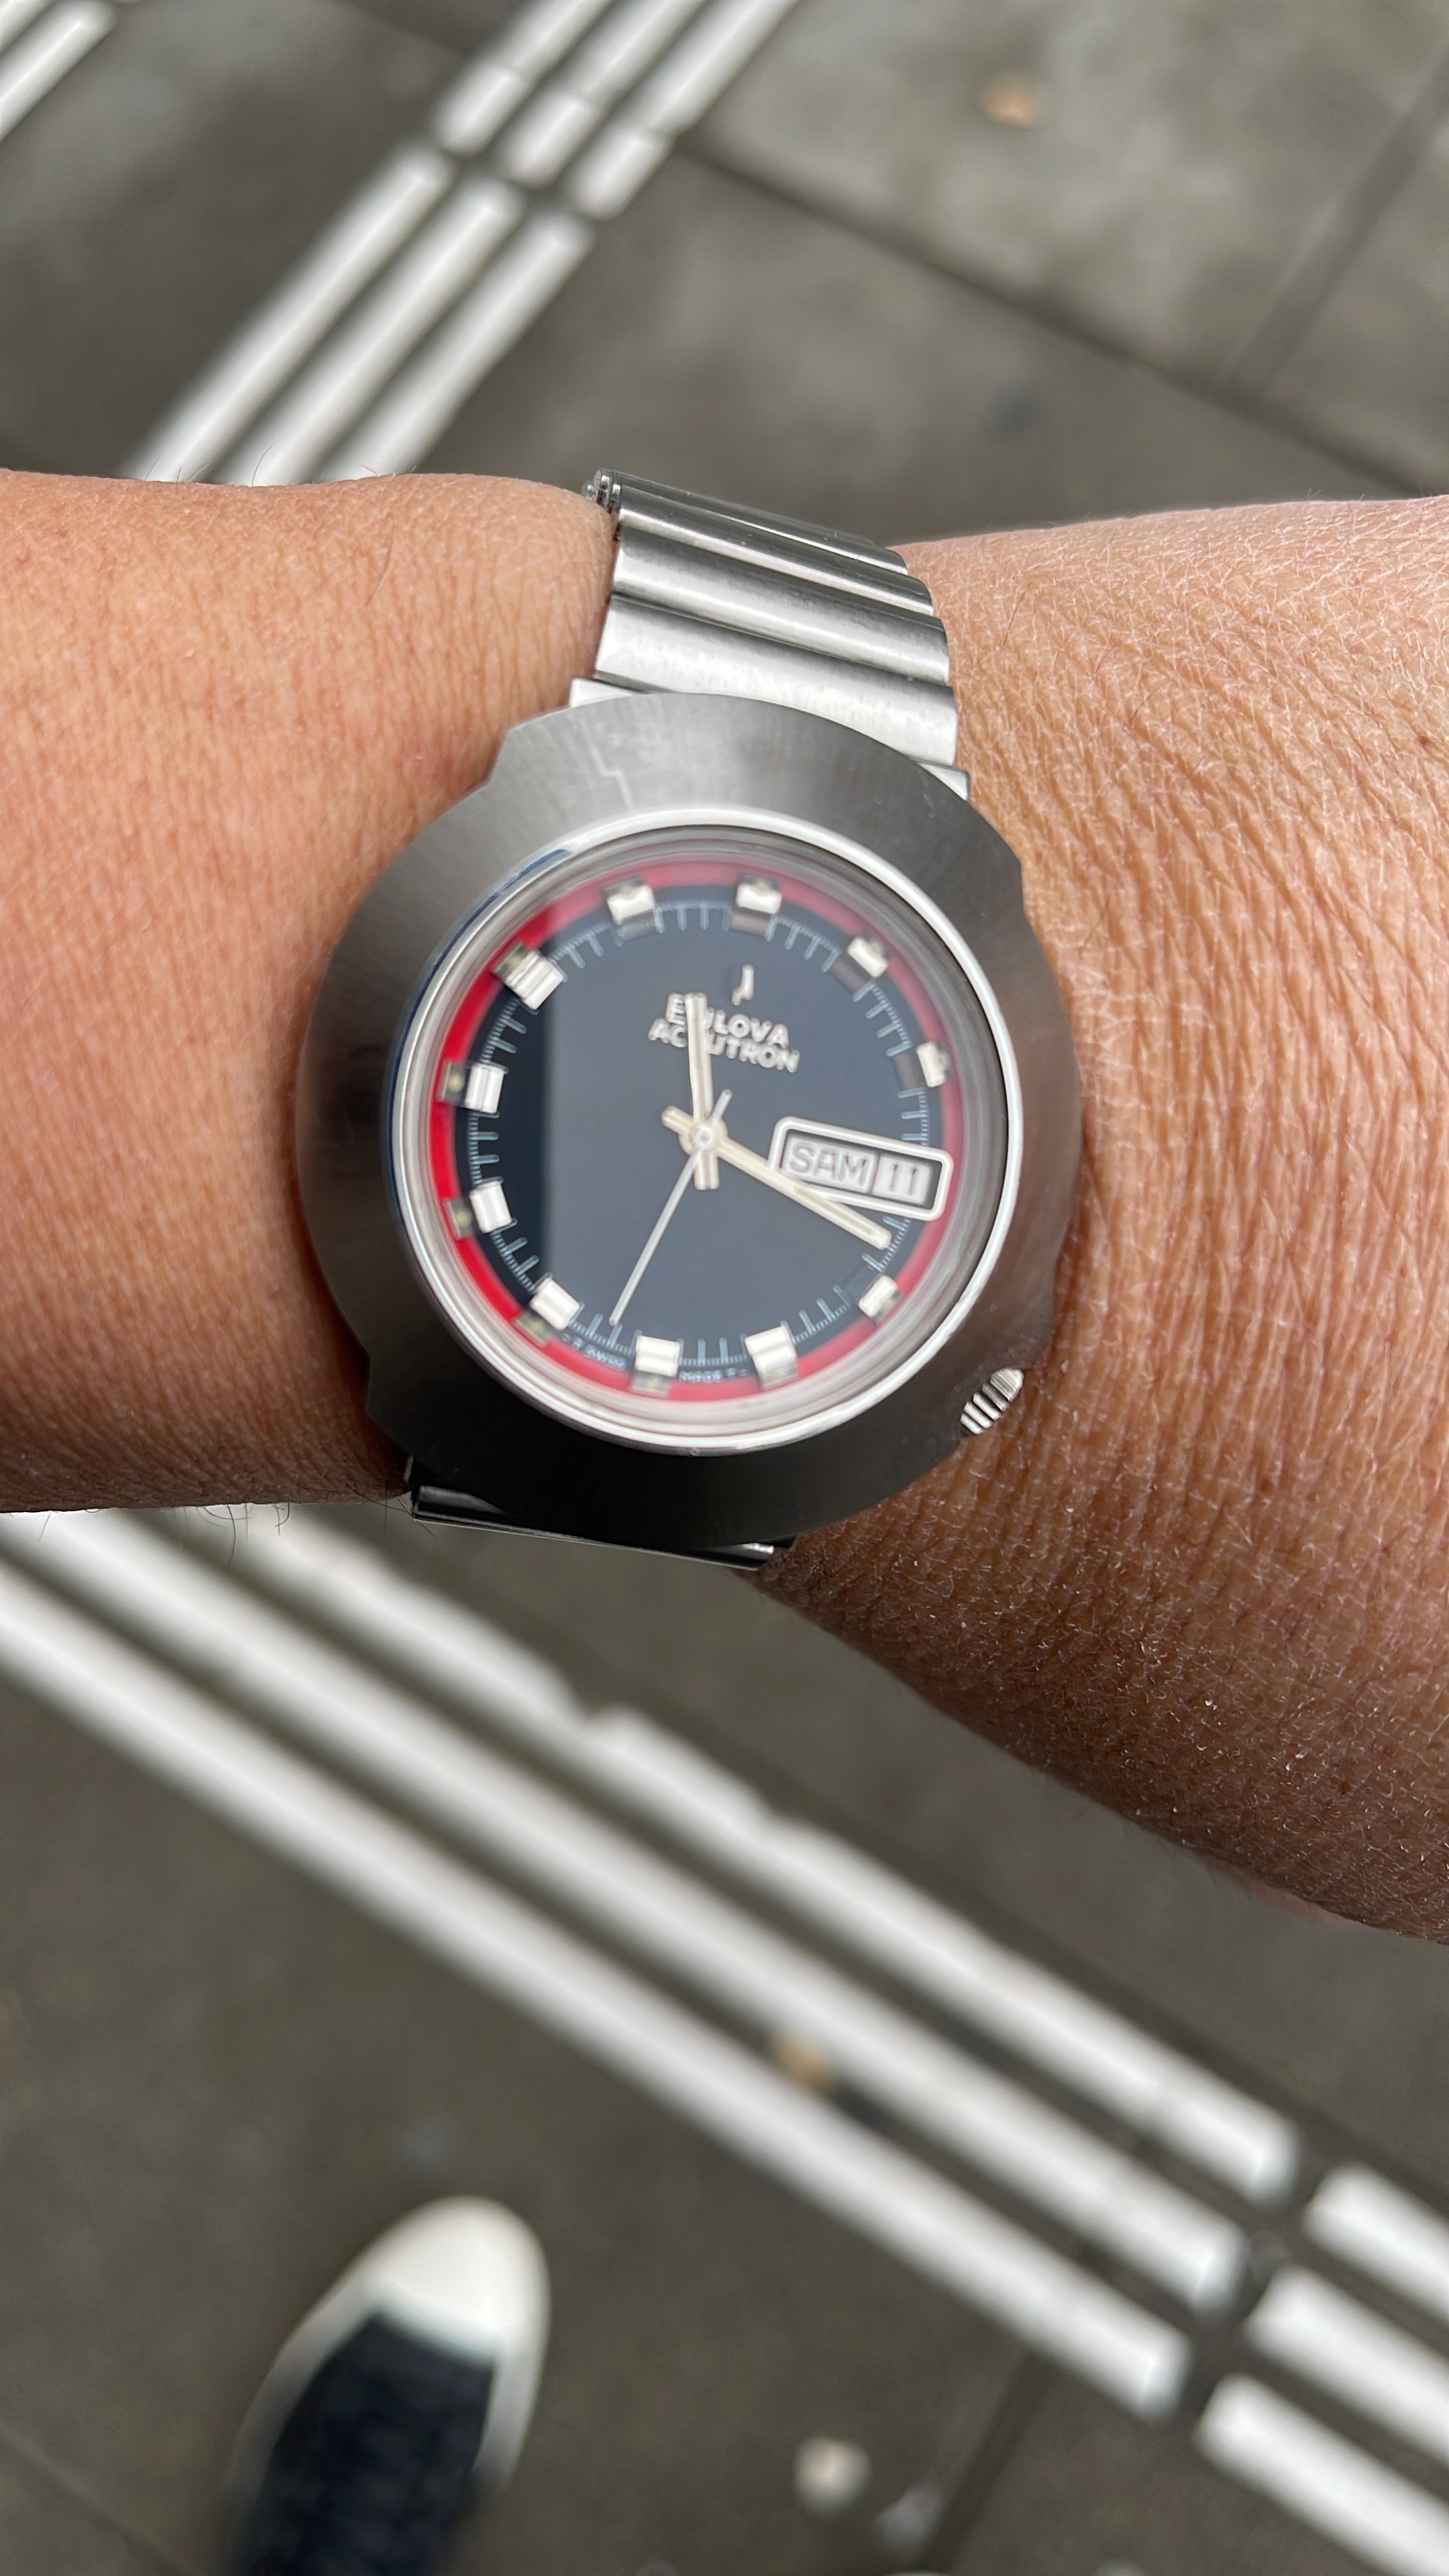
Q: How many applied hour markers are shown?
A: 11